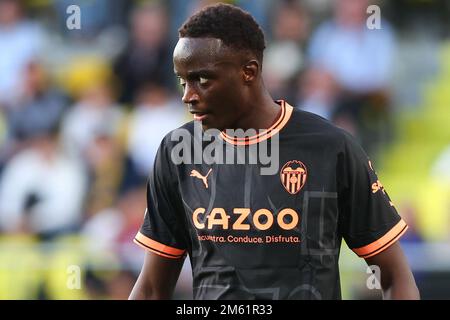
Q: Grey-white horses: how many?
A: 0